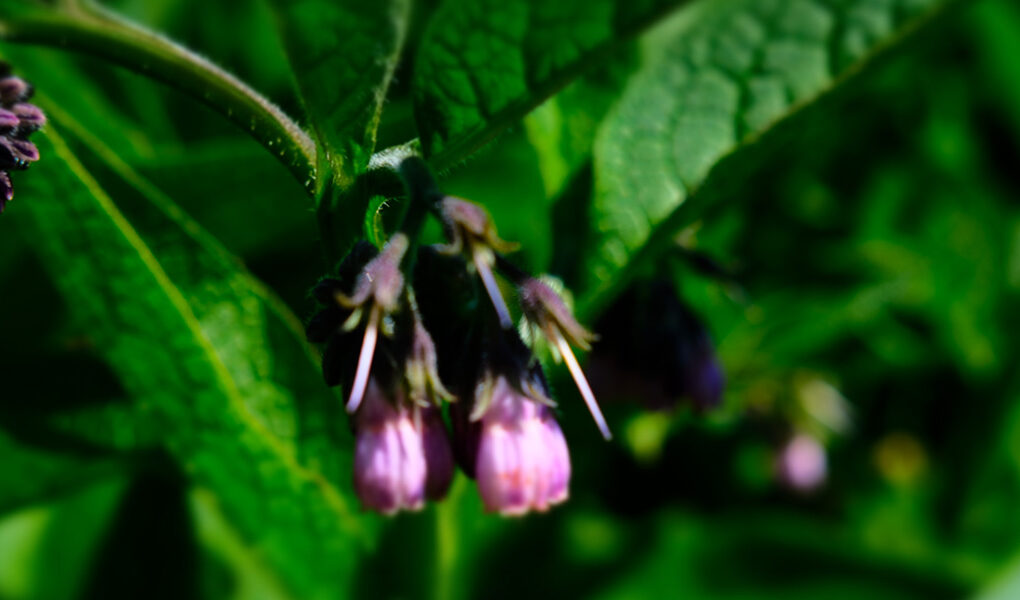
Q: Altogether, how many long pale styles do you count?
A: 3